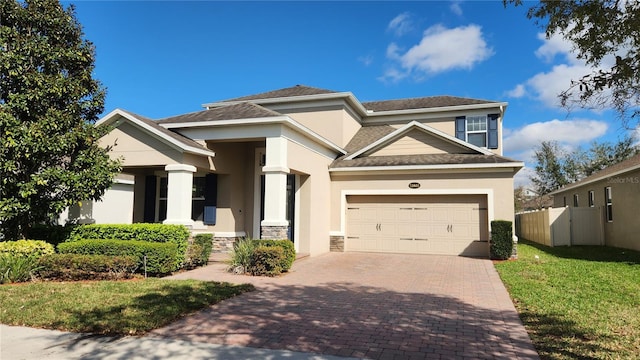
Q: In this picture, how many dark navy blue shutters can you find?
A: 4